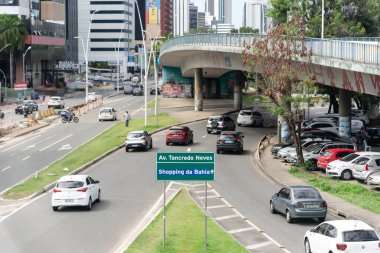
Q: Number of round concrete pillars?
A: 4